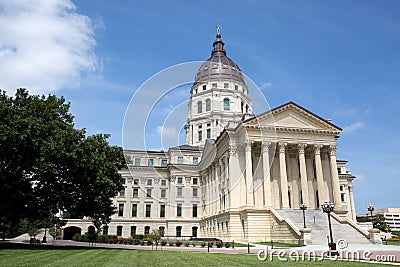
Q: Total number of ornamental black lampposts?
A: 3